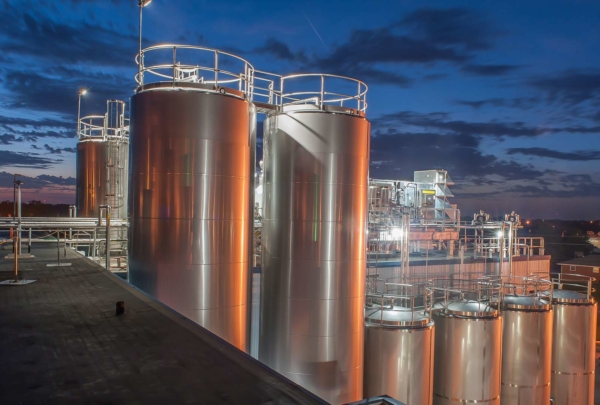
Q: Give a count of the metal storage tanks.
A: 7